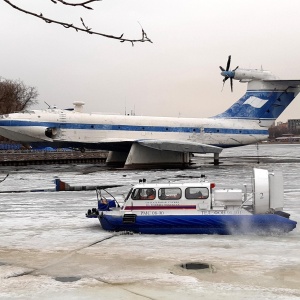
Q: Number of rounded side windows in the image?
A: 3